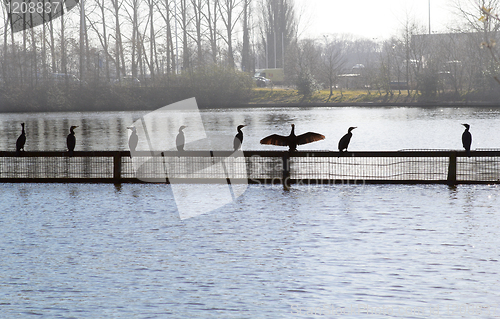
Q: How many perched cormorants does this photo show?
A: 8